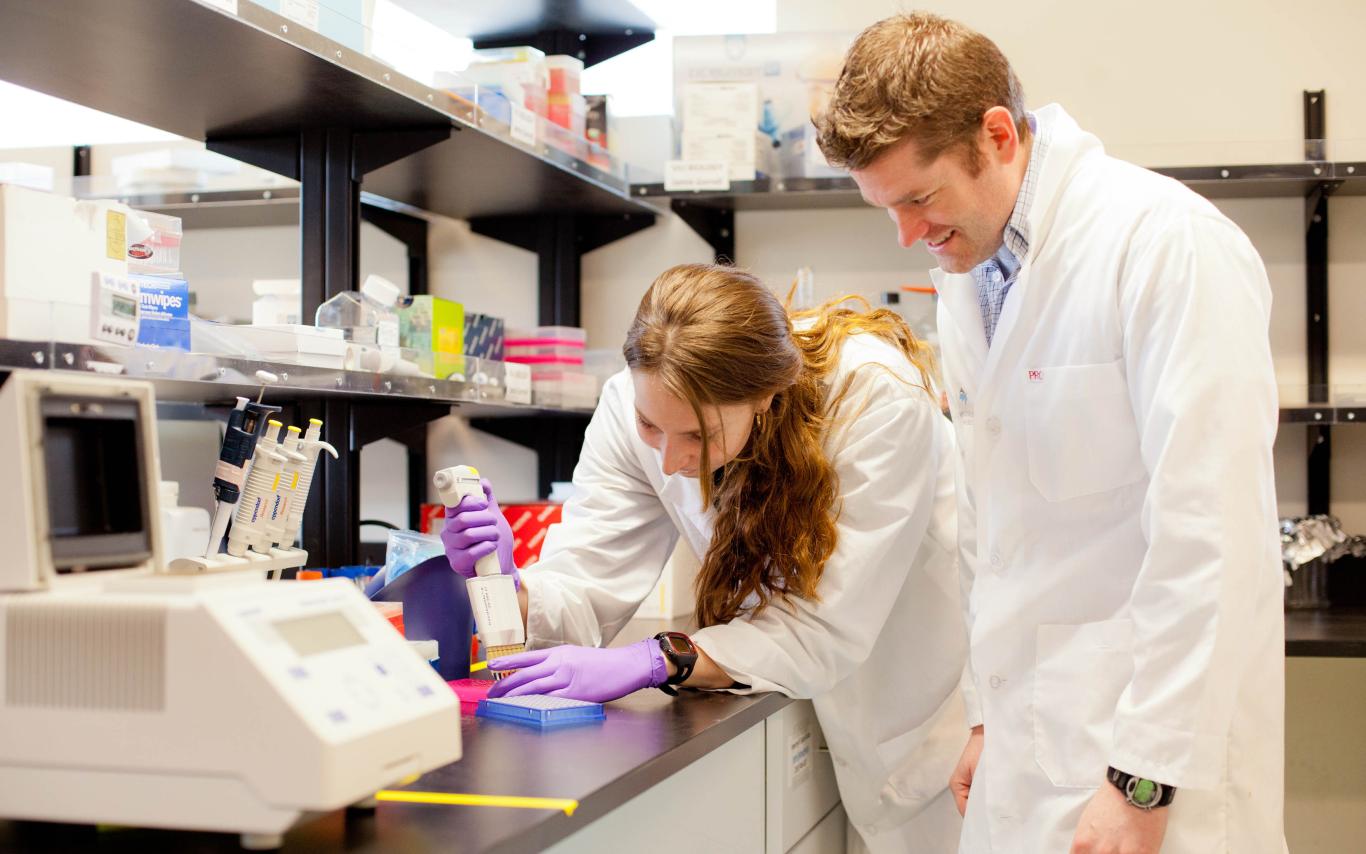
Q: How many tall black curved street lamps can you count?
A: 0